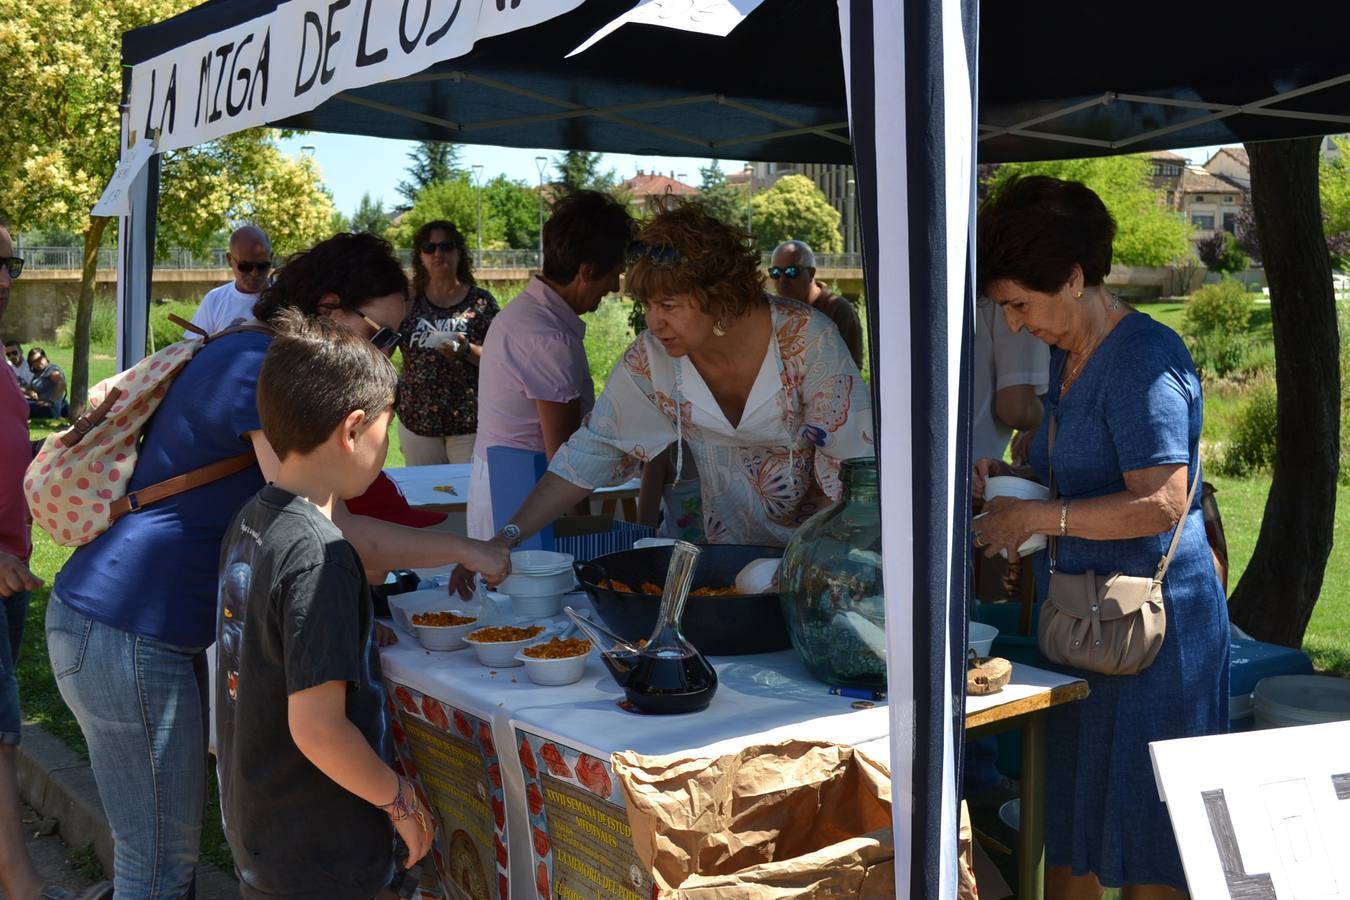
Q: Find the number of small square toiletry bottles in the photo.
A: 0